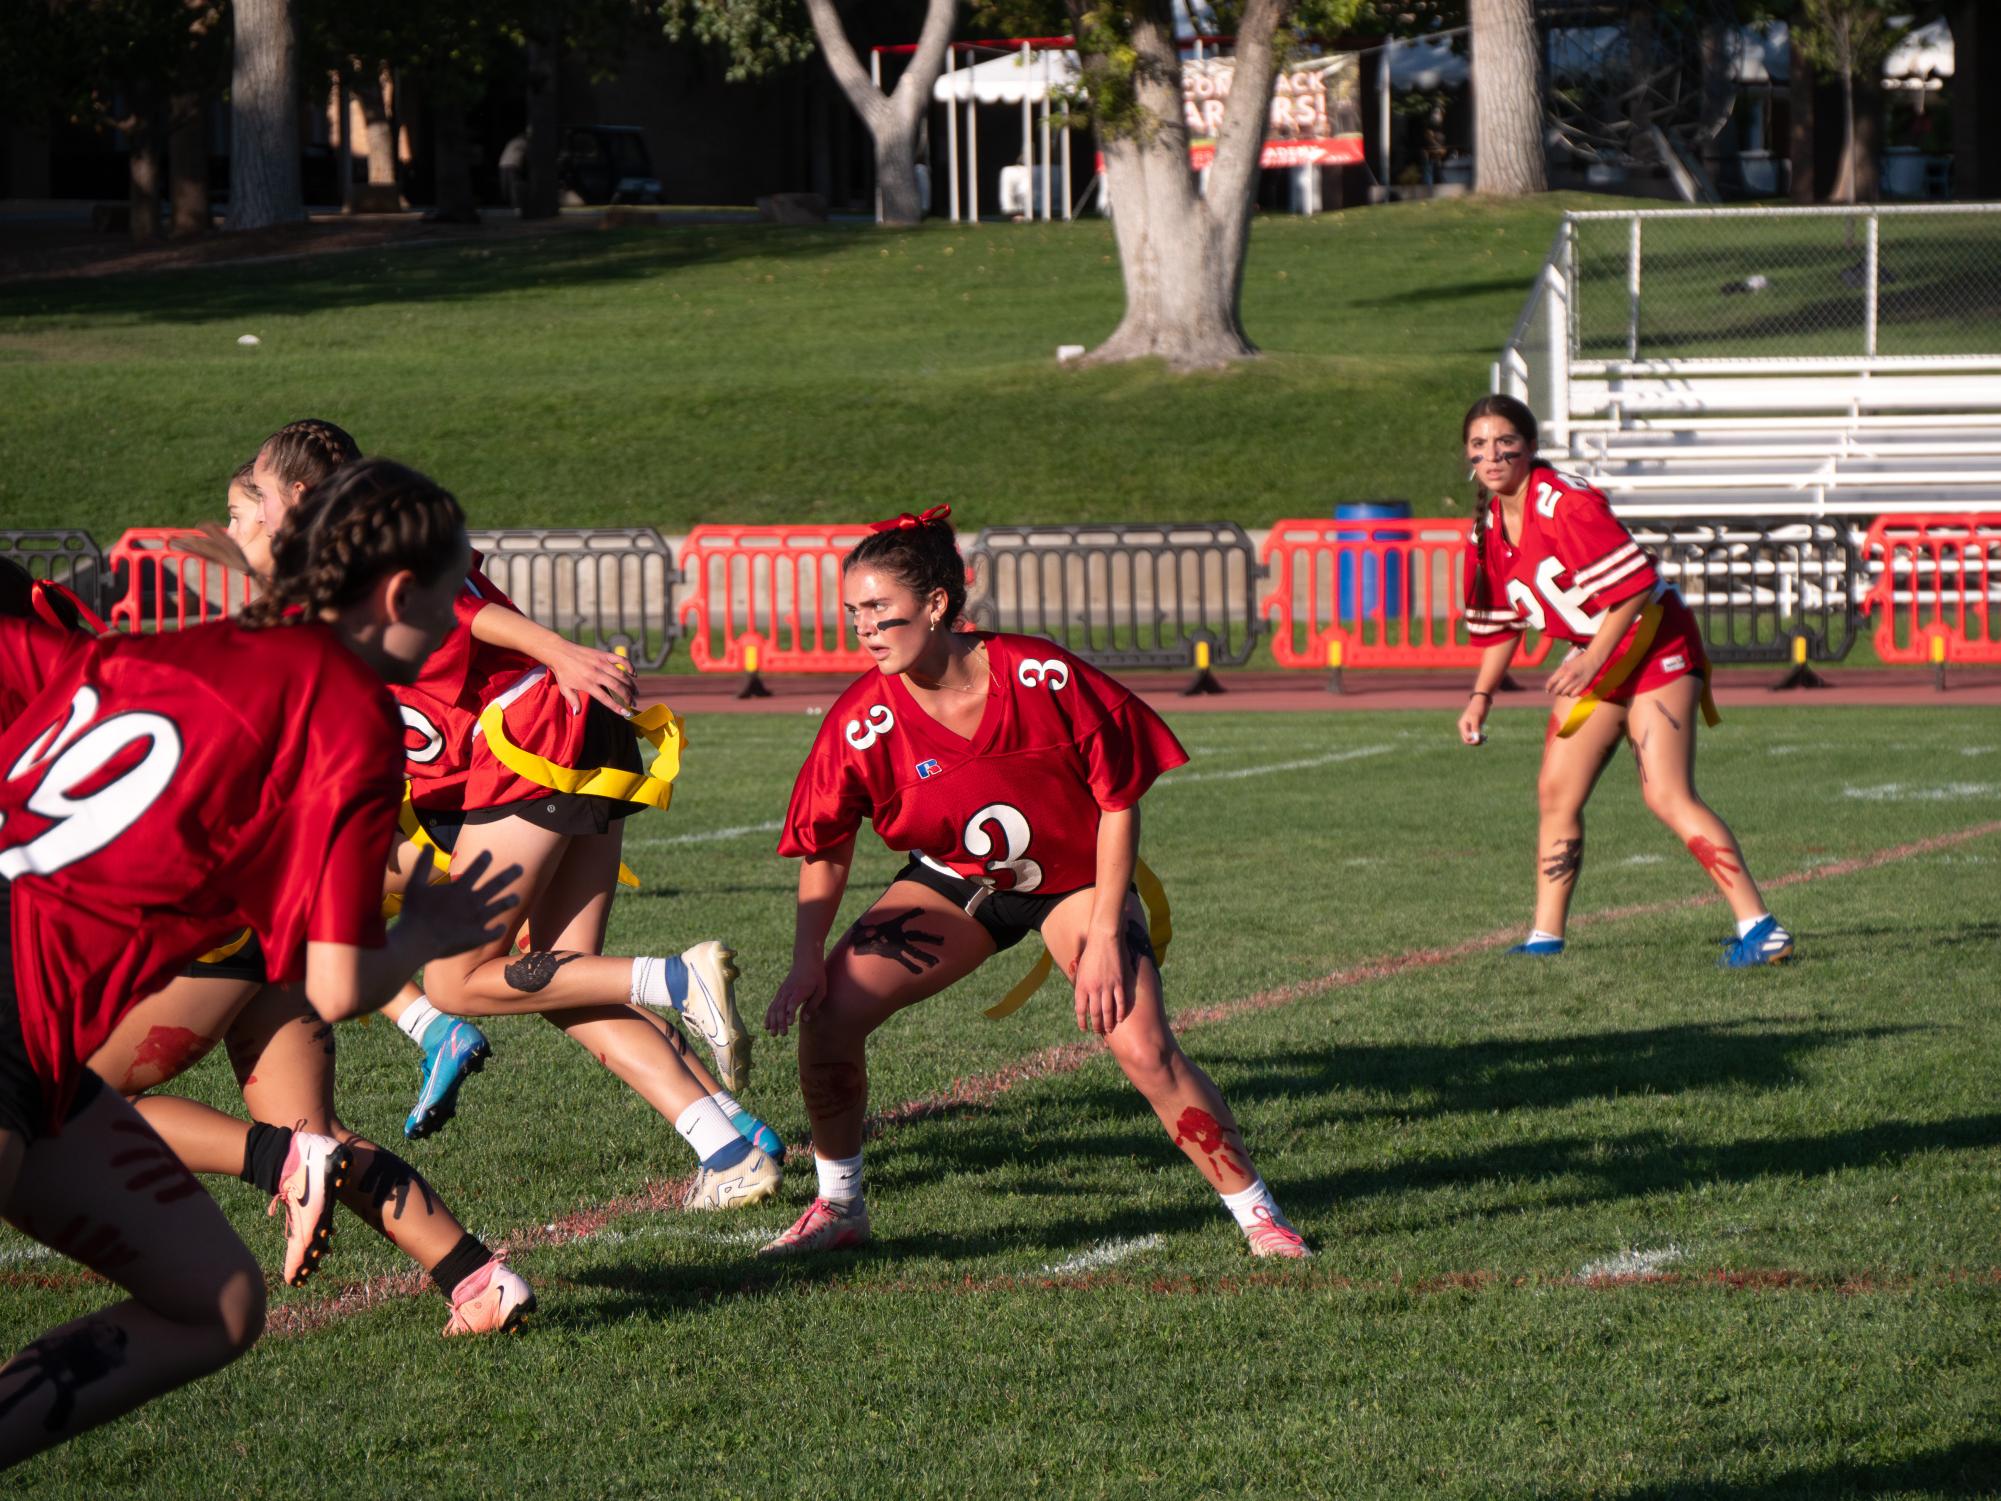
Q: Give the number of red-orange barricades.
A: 4